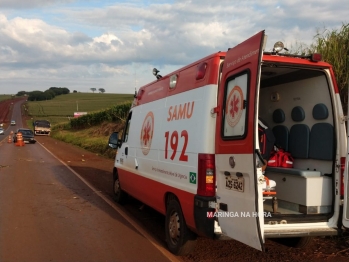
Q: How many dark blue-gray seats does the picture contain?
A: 3